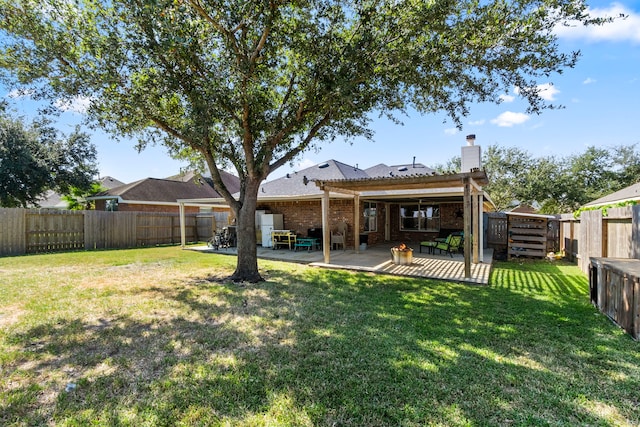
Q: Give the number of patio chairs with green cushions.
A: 2